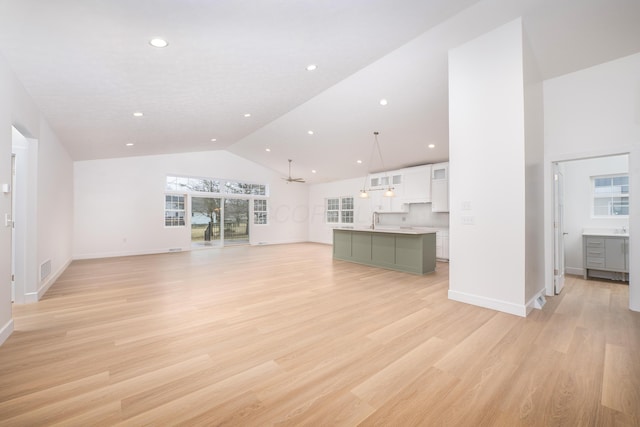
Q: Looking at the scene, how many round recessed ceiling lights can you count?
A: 12